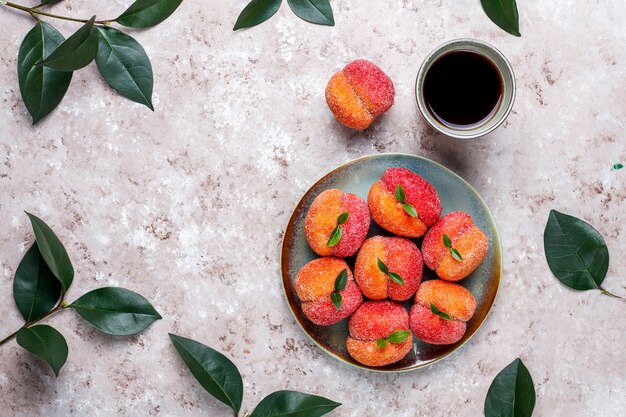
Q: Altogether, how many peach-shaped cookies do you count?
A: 8